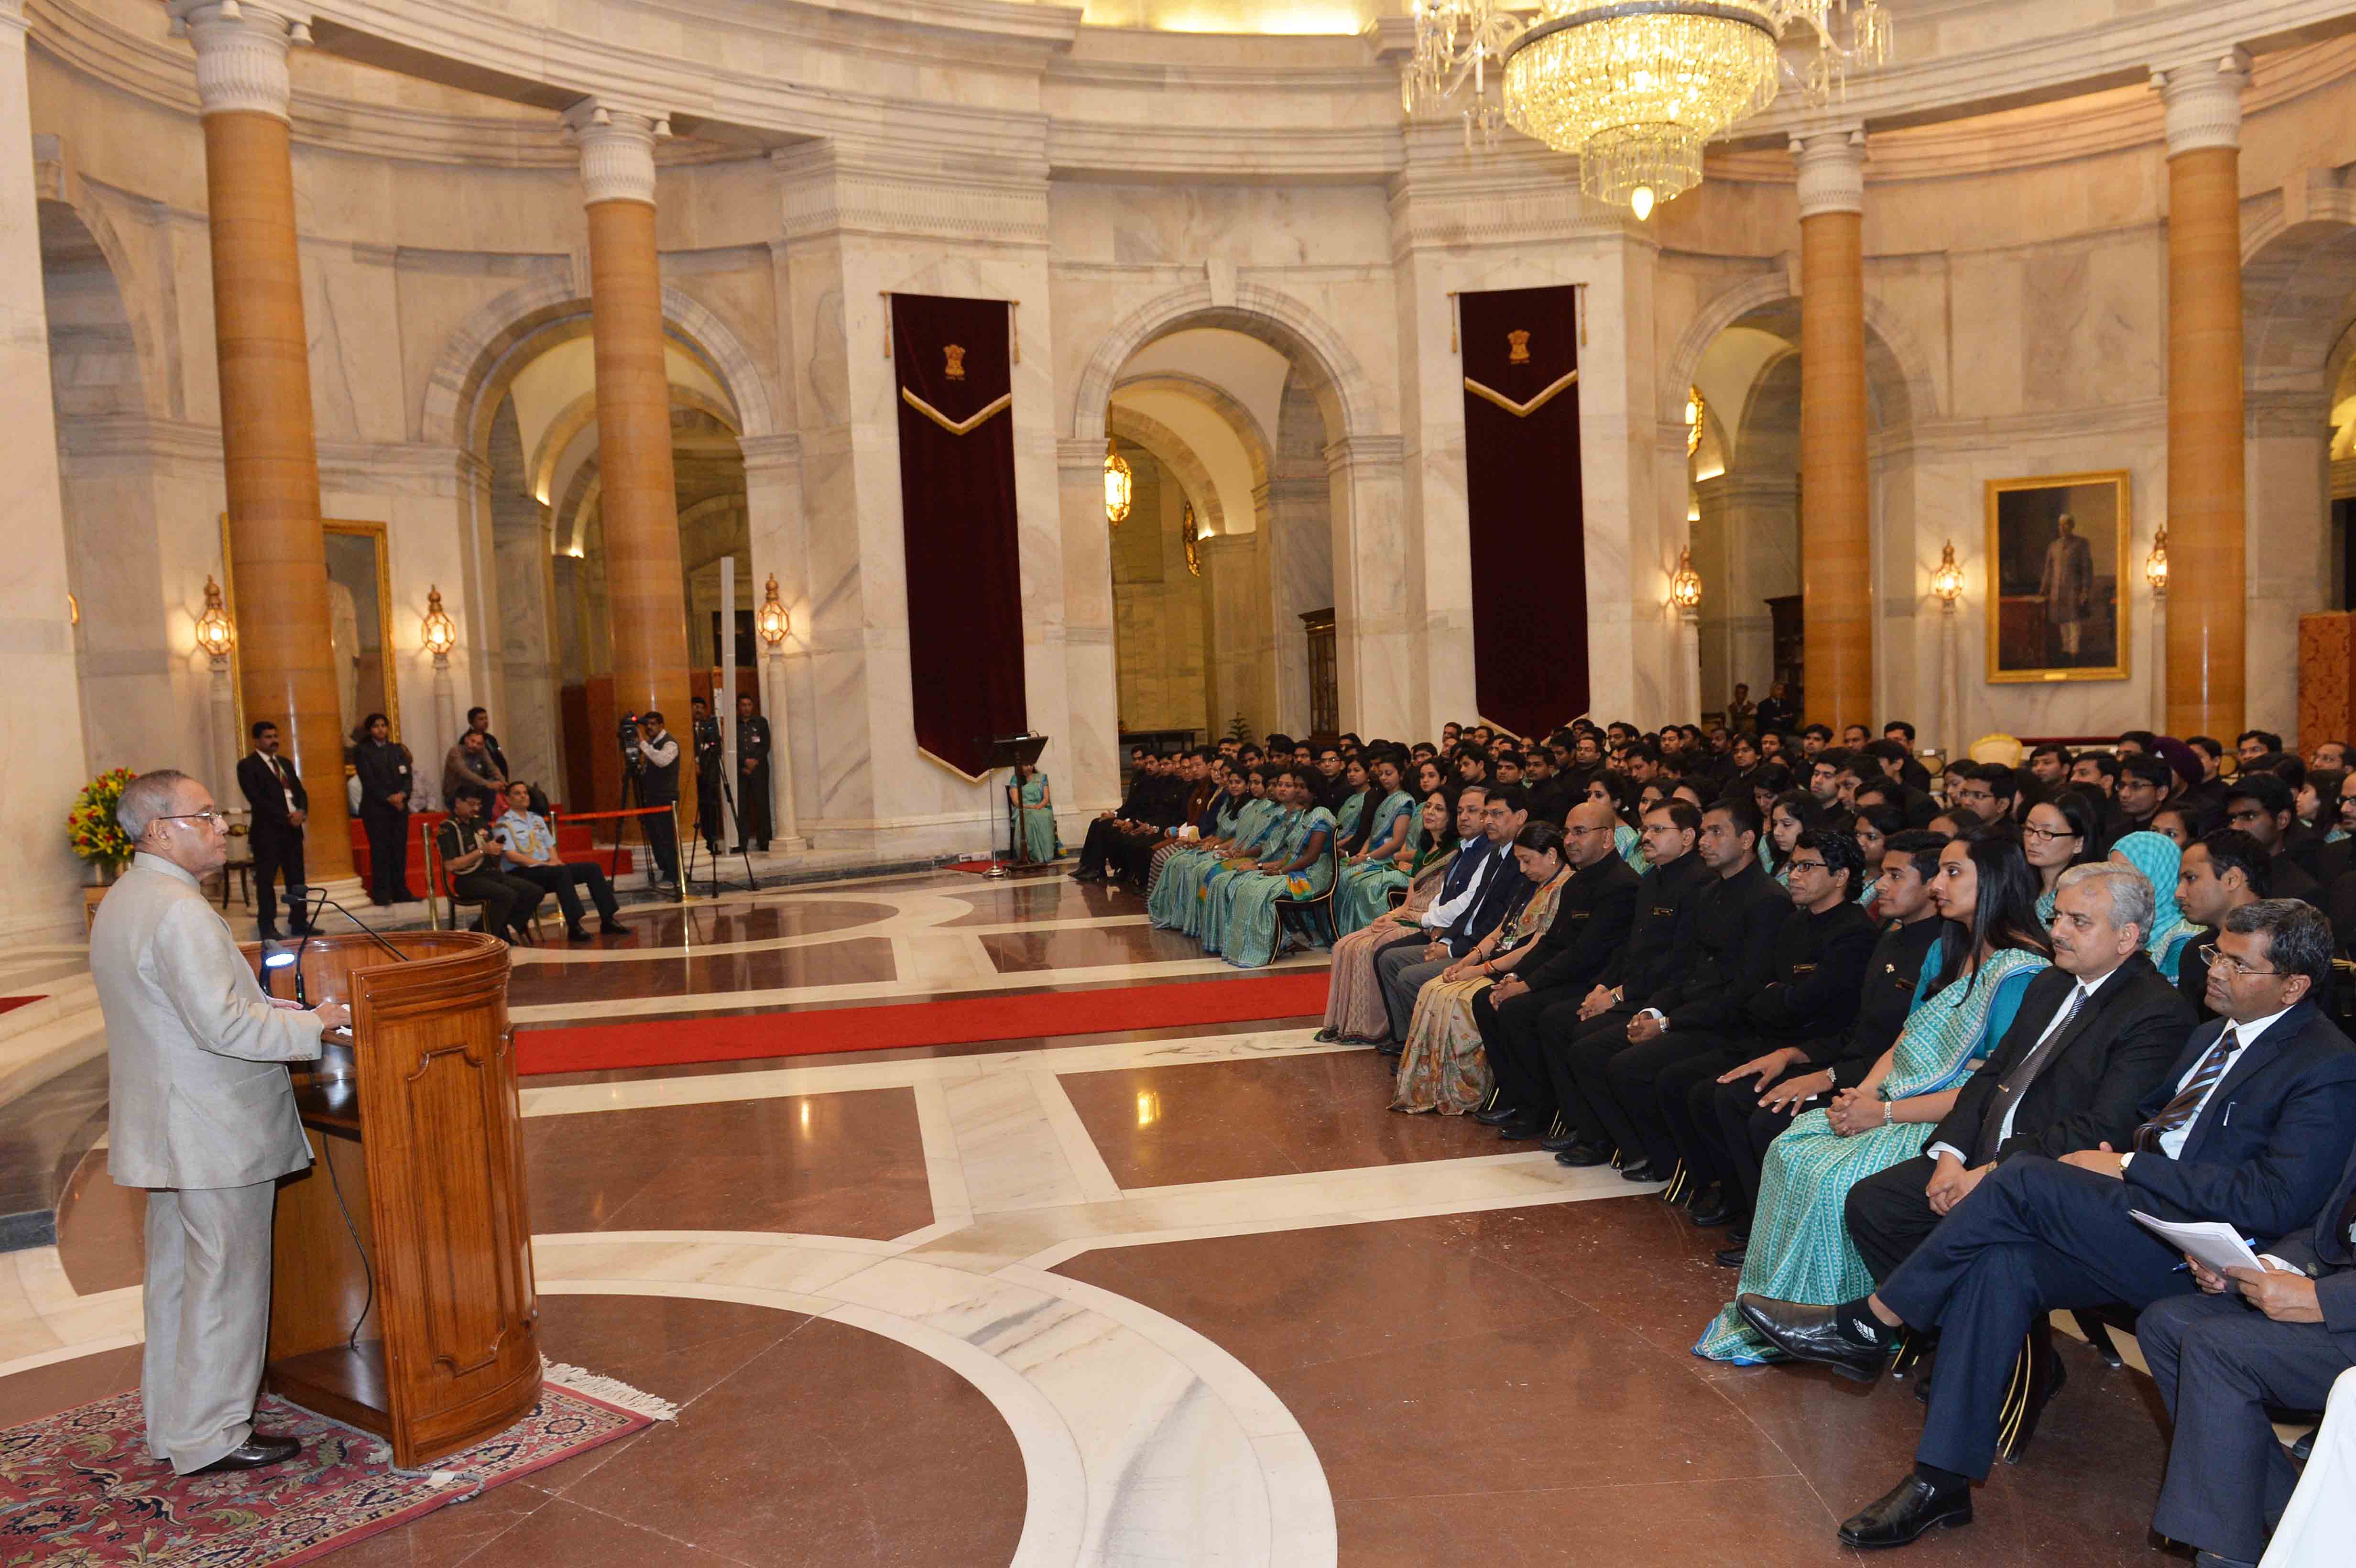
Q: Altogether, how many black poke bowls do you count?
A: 0